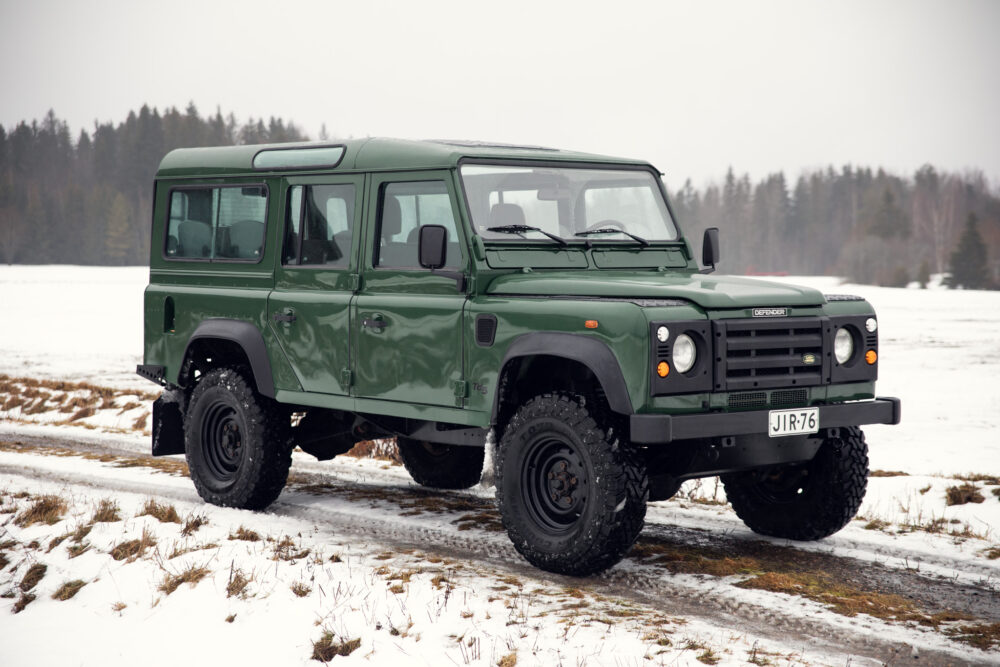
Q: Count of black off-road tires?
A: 4